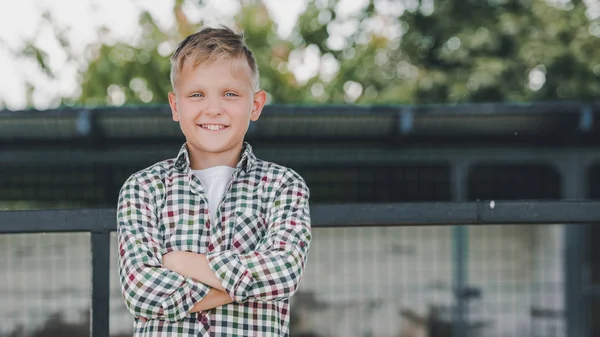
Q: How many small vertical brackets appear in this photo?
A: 3